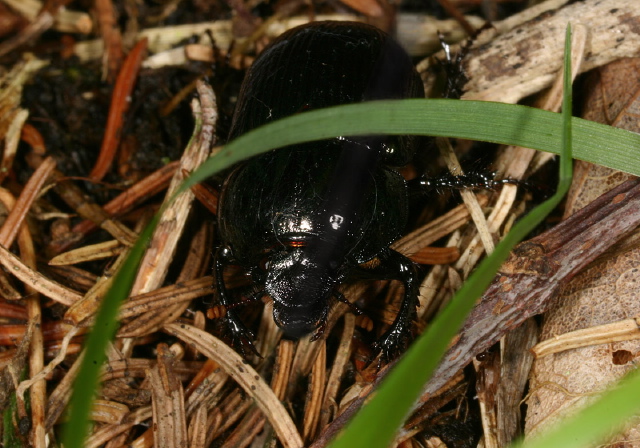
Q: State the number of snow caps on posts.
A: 0